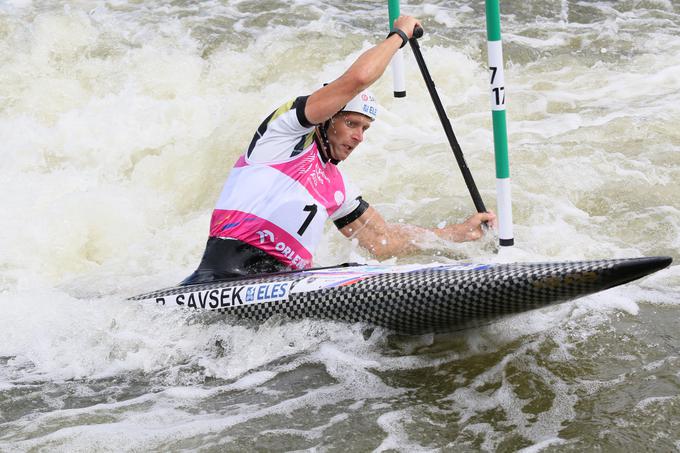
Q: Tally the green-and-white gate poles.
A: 2